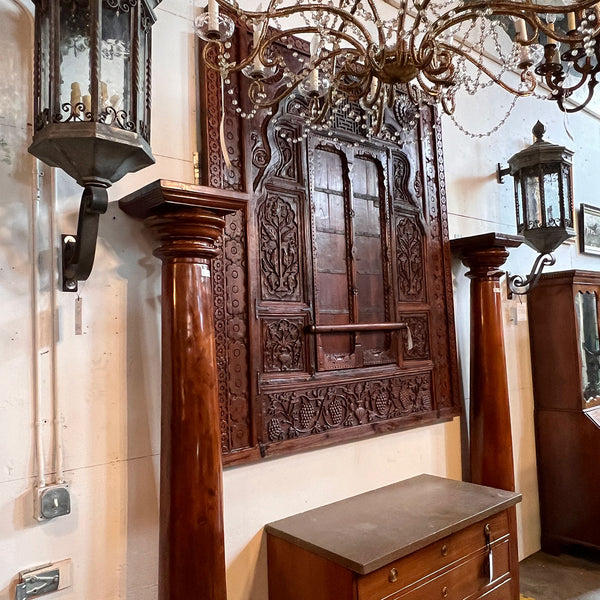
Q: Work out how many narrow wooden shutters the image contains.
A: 2